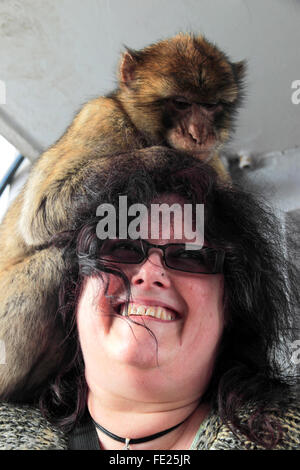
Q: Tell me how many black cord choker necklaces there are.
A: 1